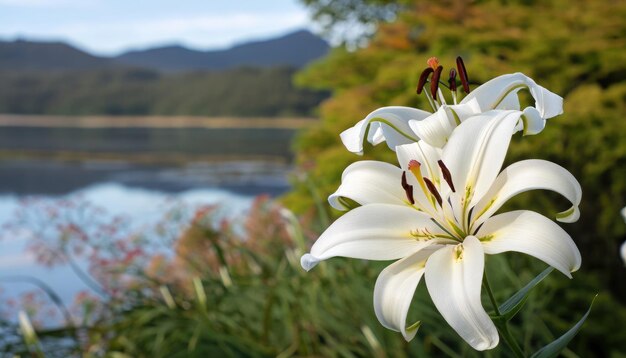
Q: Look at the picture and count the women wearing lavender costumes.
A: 0